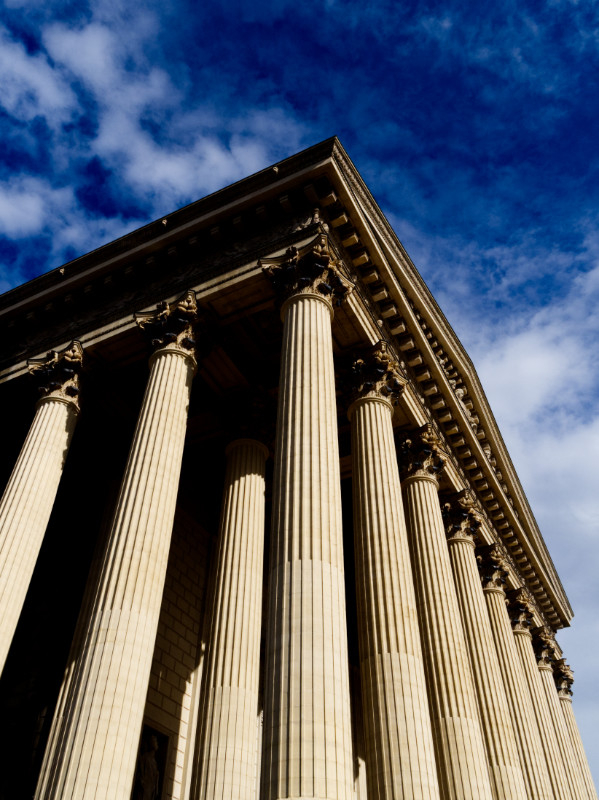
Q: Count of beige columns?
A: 11